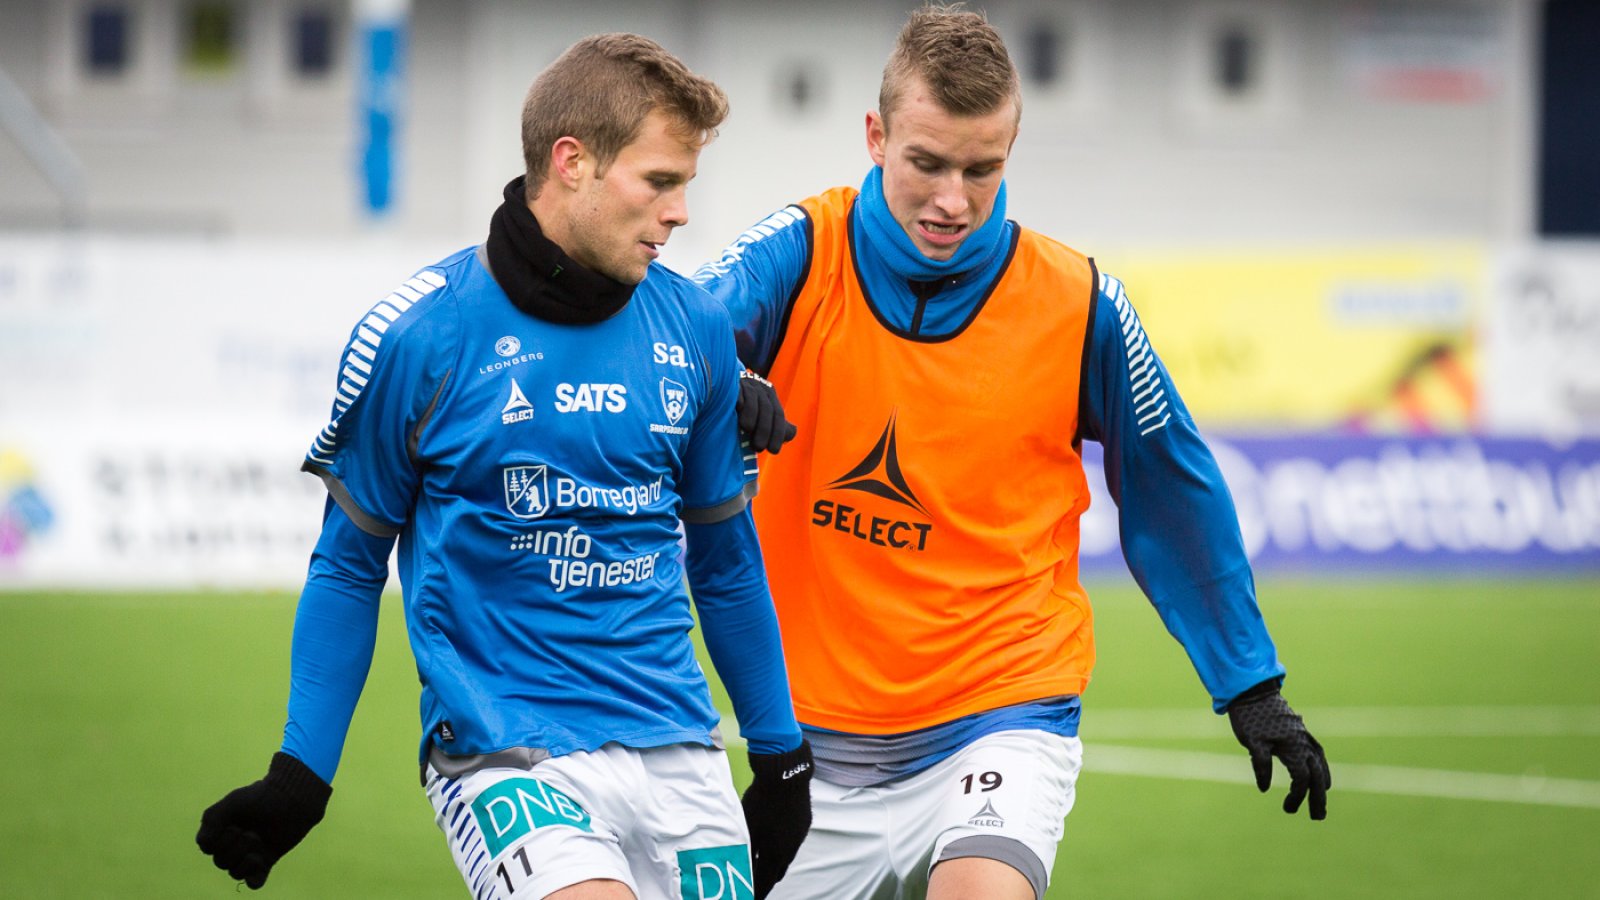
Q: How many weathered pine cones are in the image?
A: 0